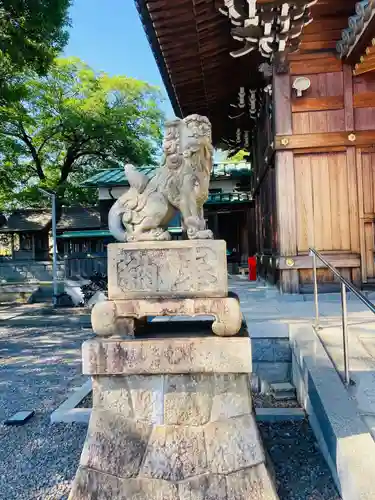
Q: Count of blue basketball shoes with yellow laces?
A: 0